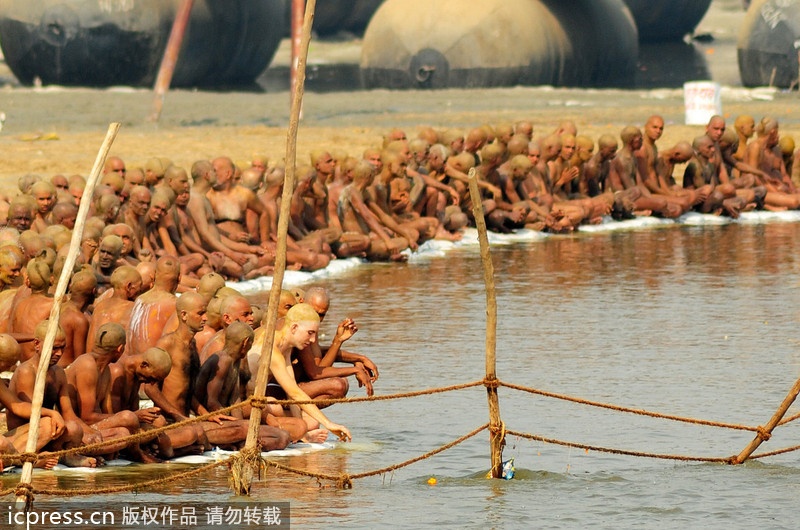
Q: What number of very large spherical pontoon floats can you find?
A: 5